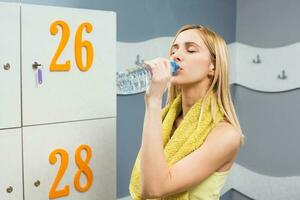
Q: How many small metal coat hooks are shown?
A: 3